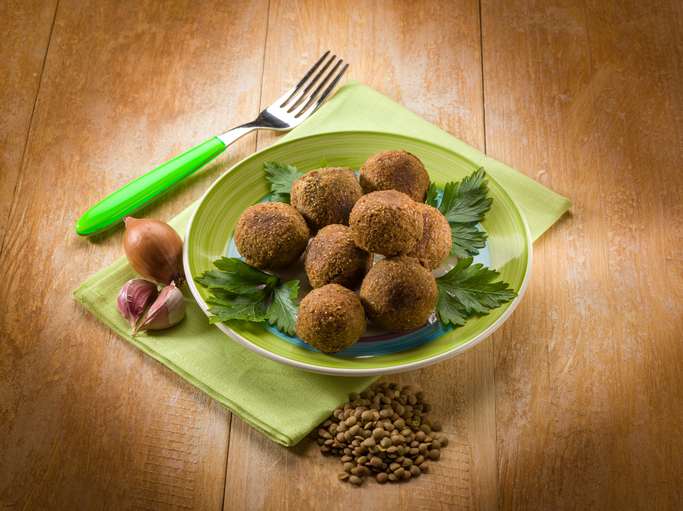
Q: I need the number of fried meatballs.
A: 8